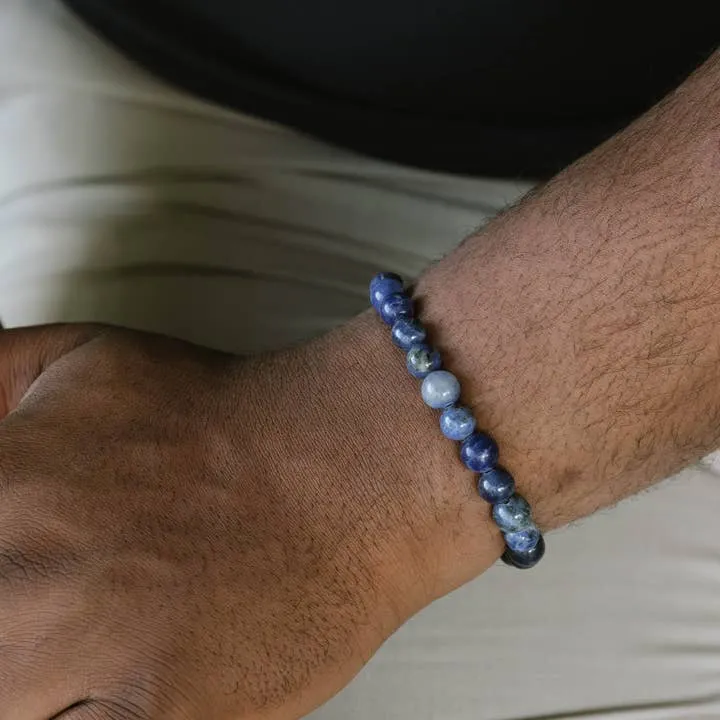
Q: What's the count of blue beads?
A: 11